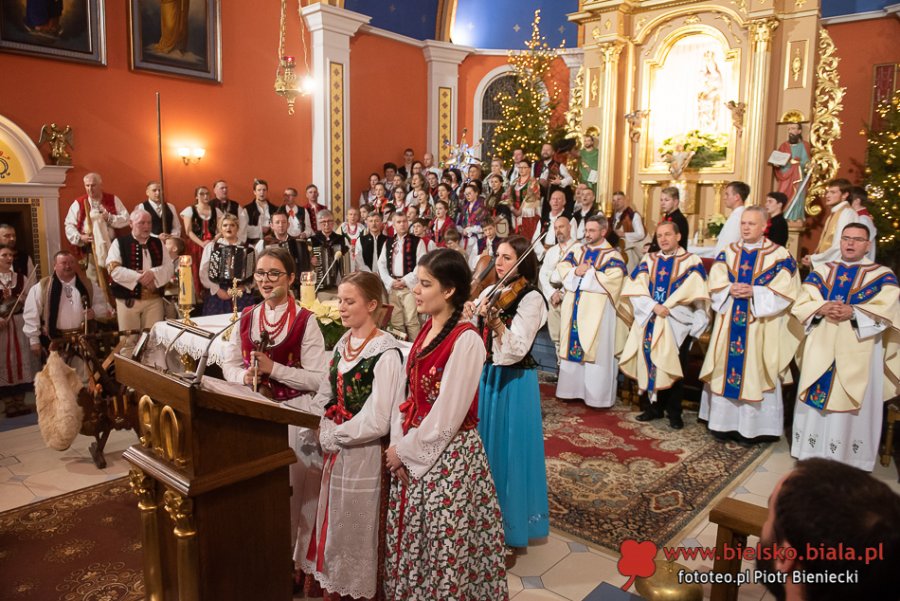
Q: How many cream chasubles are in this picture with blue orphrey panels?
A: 4